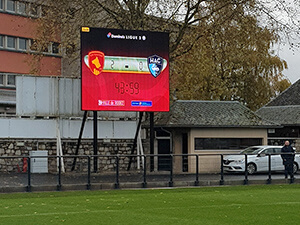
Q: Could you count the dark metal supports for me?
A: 4